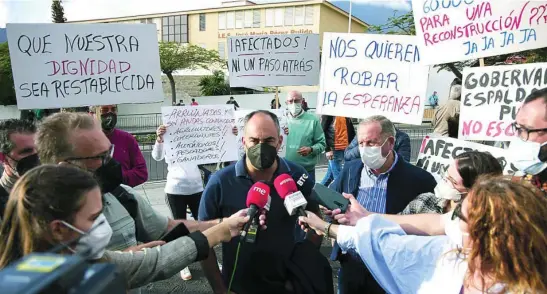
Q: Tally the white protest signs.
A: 8